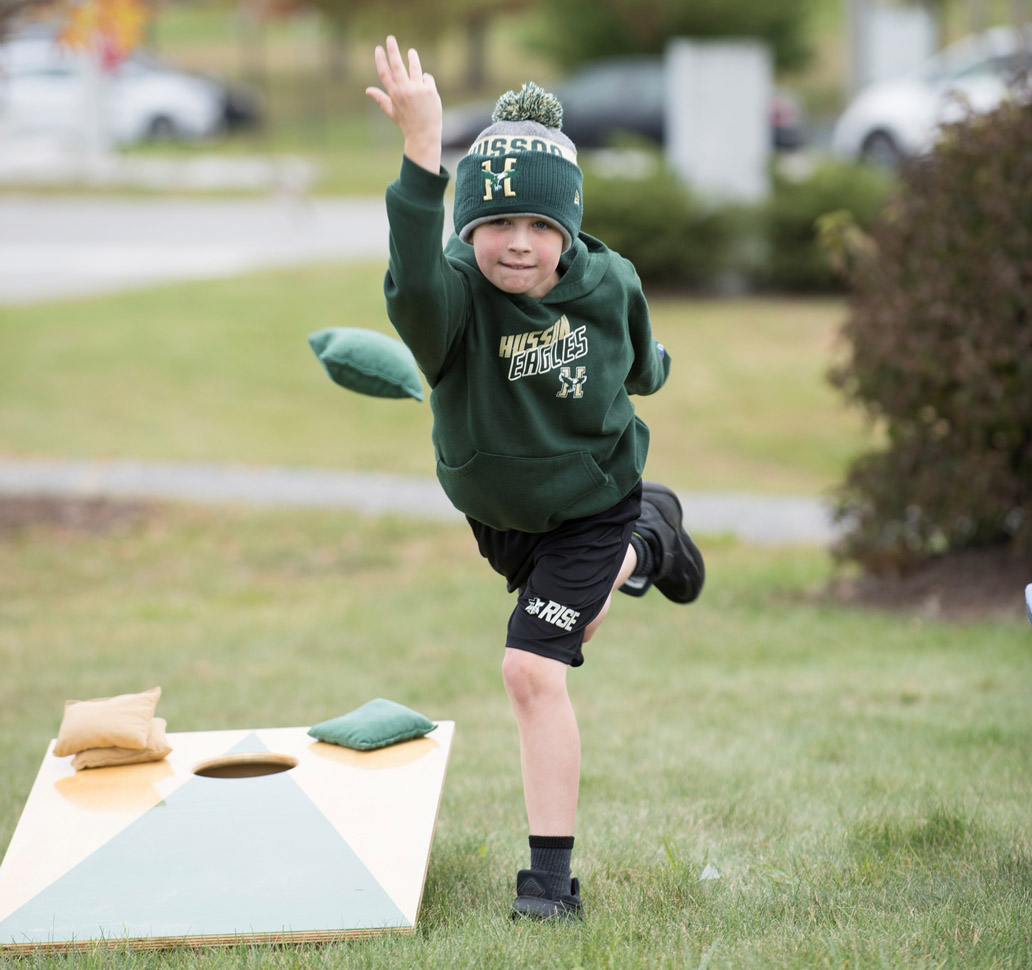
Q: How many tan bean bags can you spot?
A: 2